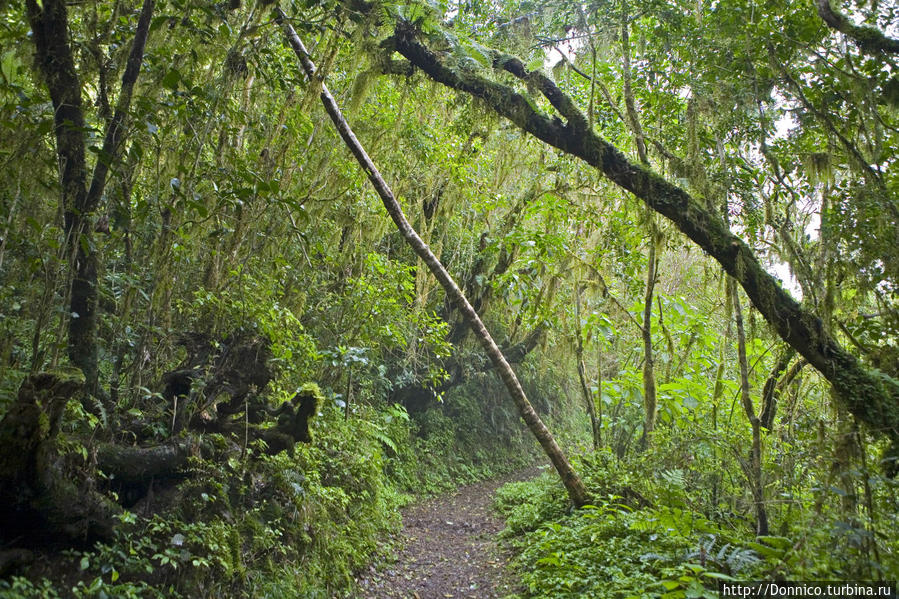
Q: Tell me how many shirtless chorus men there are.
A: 0